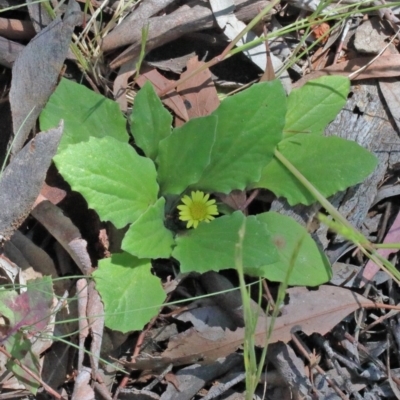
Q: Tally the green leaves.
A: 11